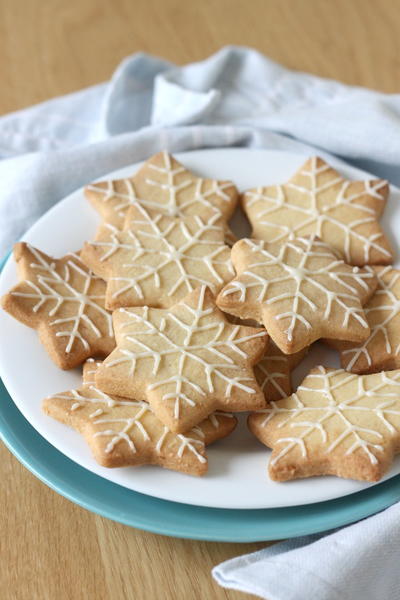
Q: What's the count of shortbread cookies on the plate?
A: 10